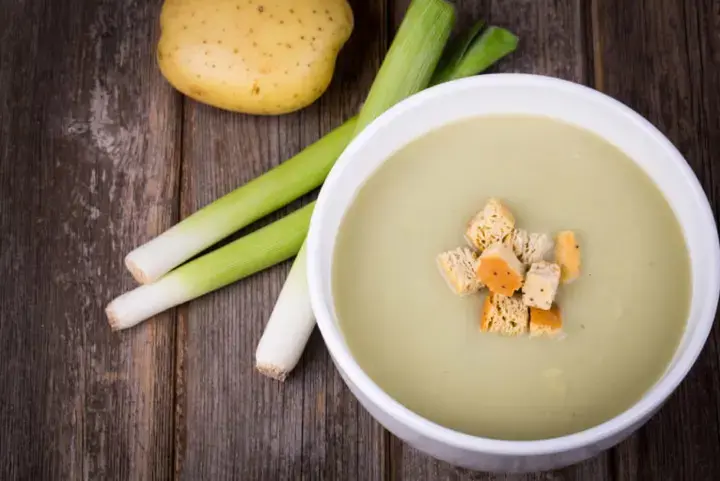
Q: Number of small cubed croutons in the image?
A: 8